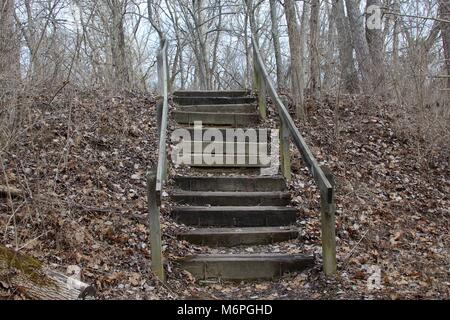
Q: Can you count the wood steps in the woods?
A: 12